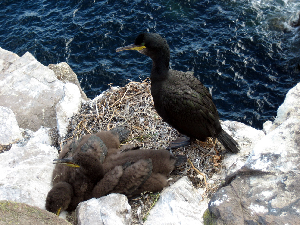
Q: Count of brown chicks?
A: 2